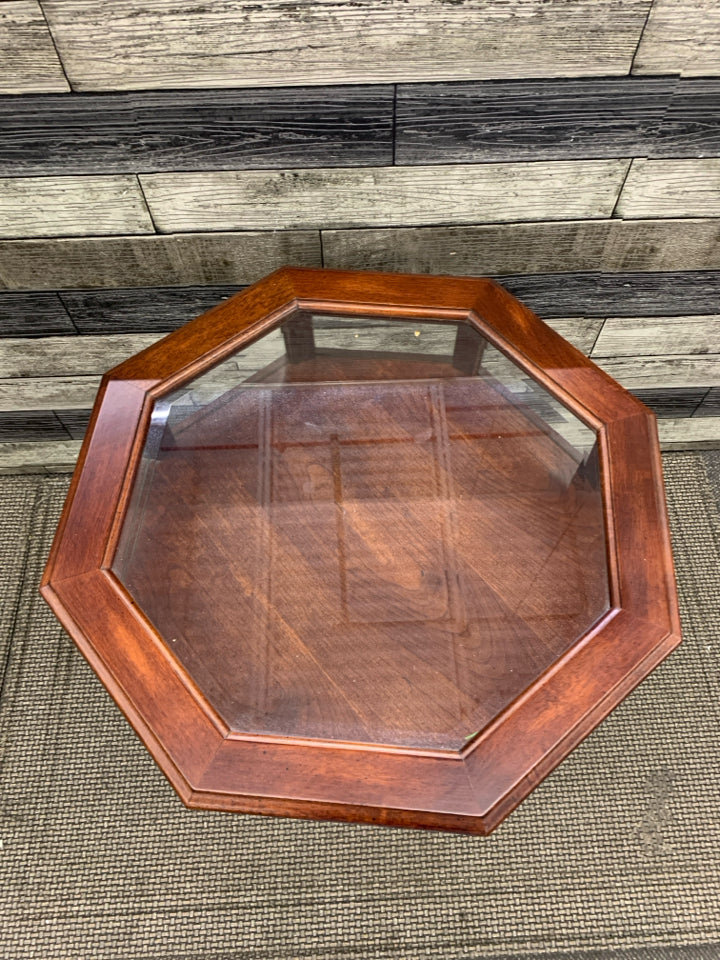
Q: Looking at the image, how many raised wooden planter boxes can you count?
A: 0